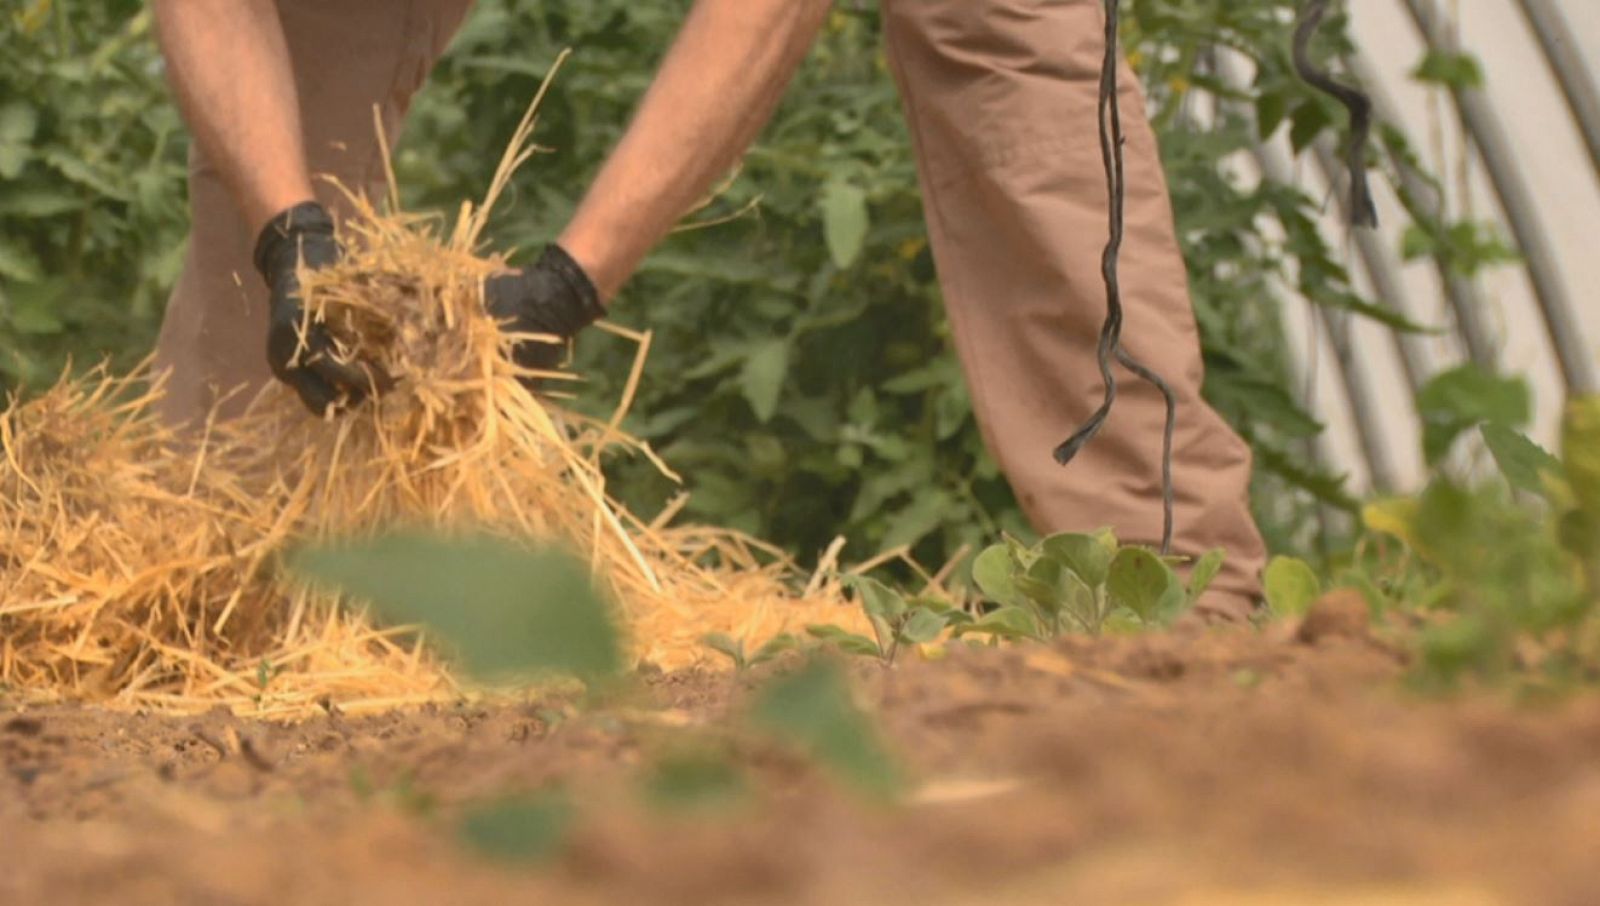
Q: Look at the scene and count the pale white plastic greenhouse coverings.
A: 1